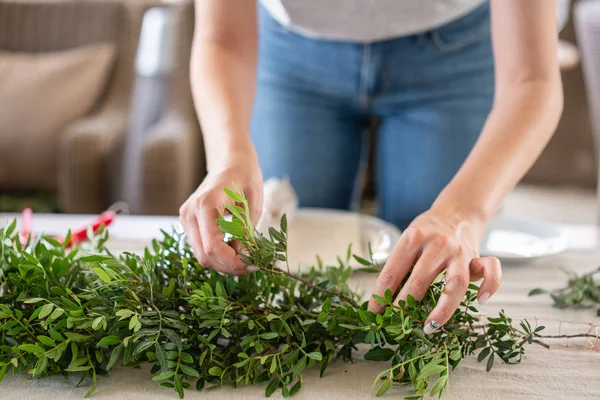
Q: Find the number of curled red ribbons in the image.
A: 0